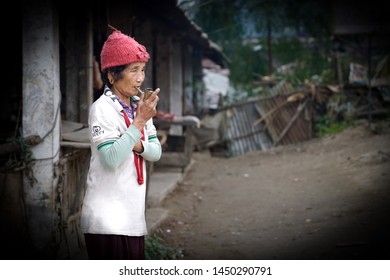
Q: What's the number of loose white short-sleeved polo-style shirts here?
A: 1